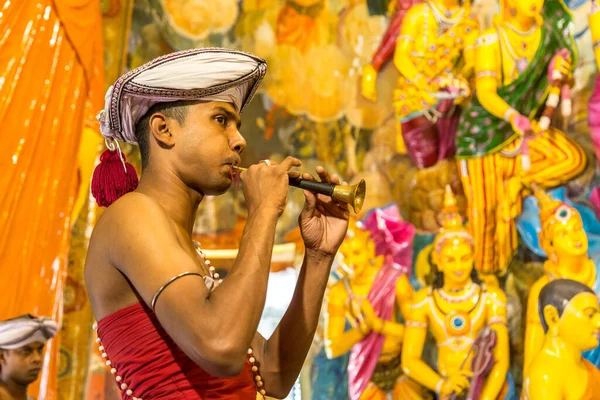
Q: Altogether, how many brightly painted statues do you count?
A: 6